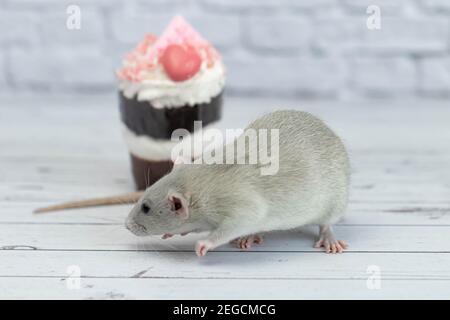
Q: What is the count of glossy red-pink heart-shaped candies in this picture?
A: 1